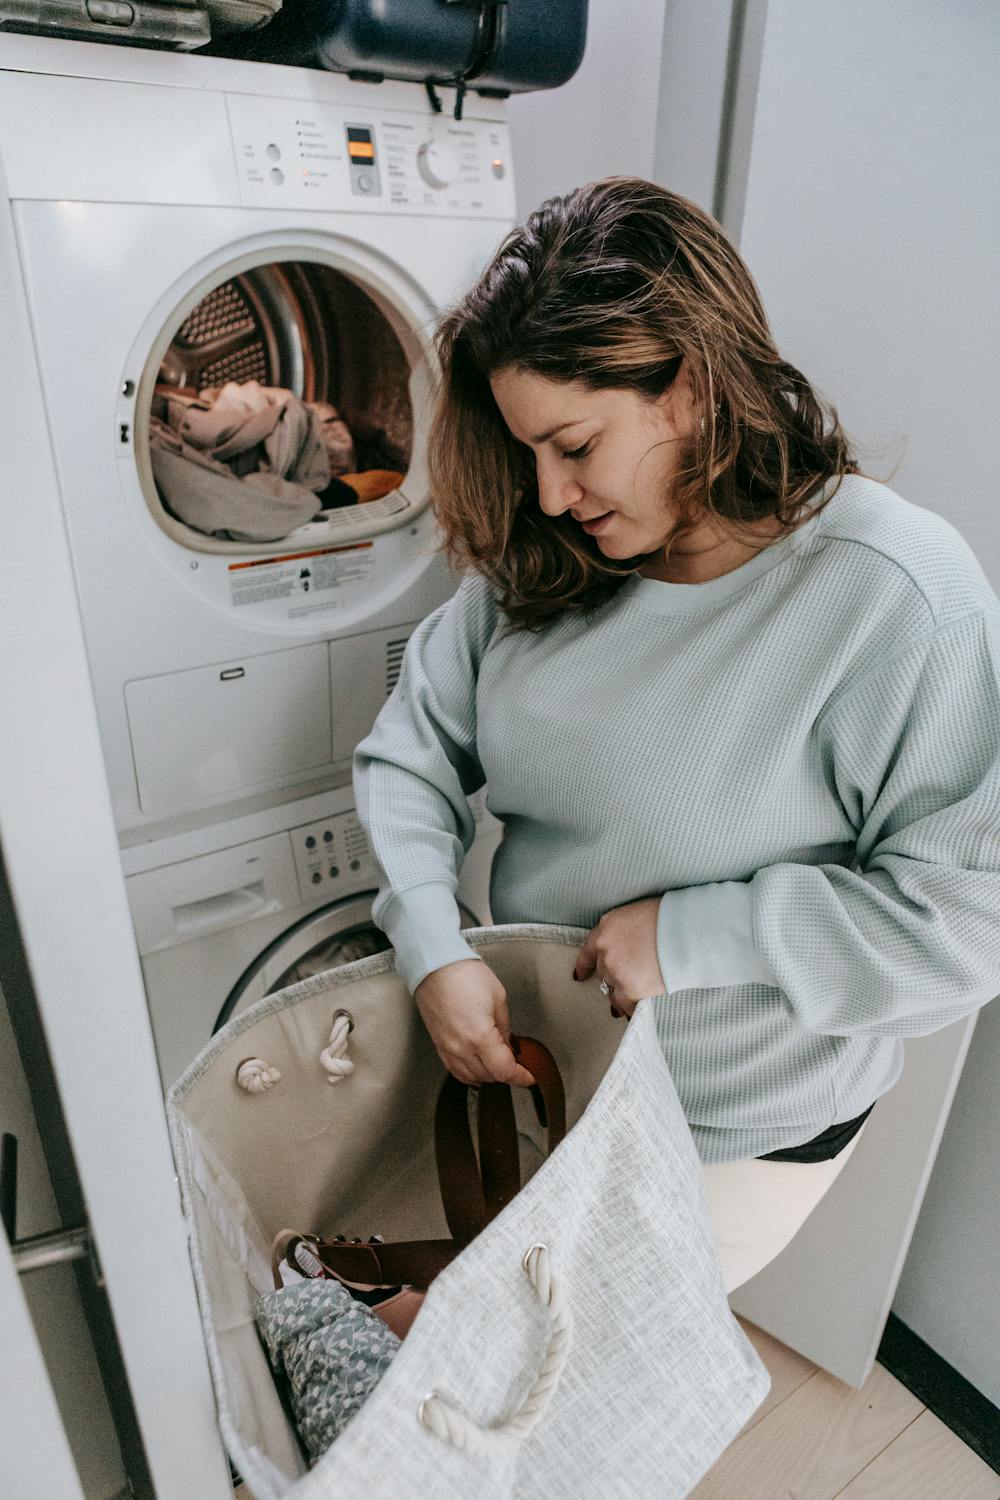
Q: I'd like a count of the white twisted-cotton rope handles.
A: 2